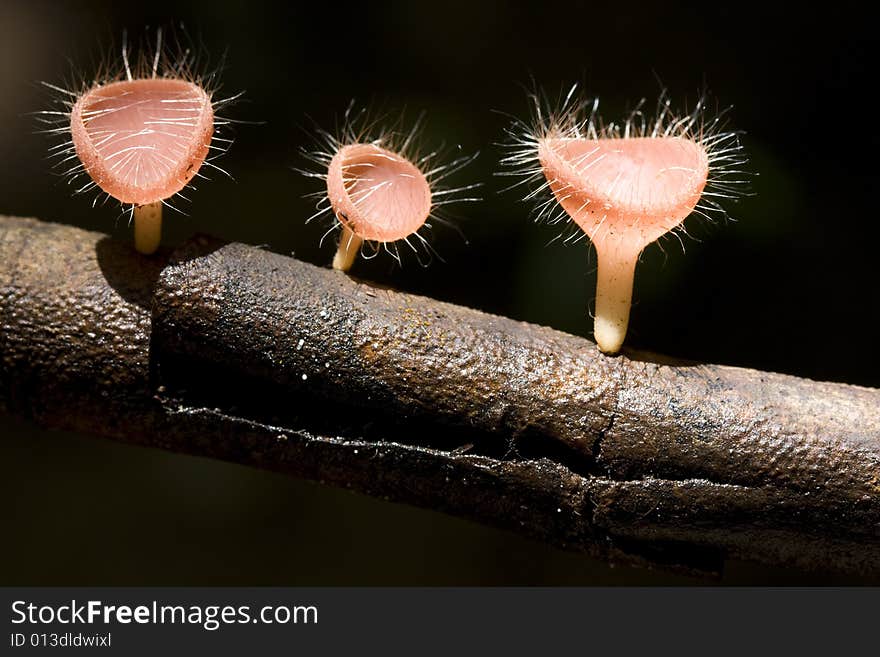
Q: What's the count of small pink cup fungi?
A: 3